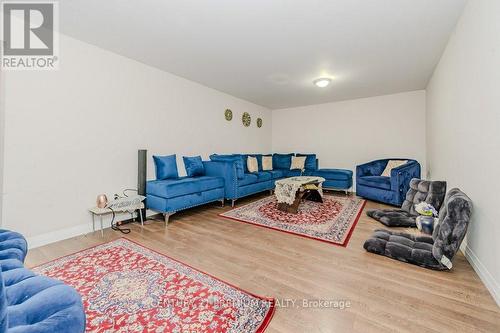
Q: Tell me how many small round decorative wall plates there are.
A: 3